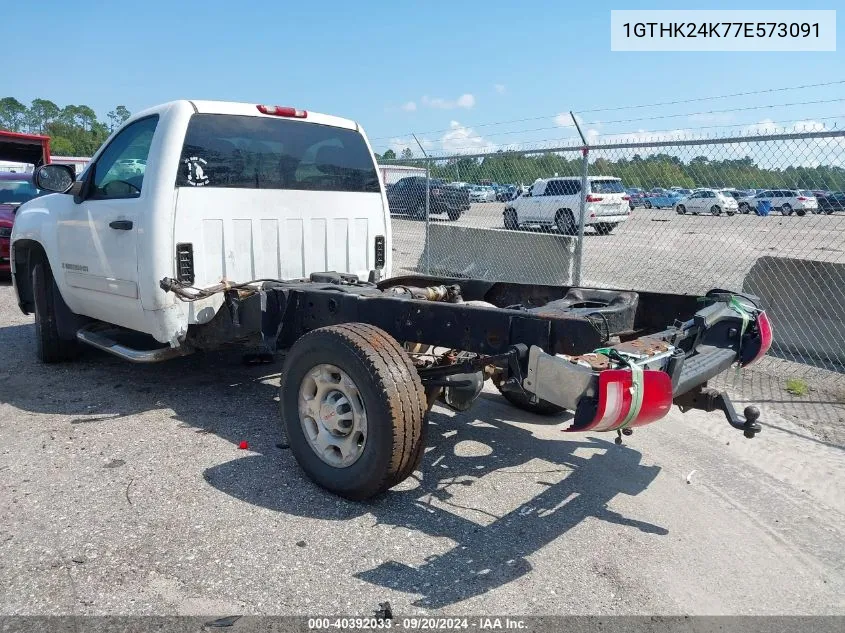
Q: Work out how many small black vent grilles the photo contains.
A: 2